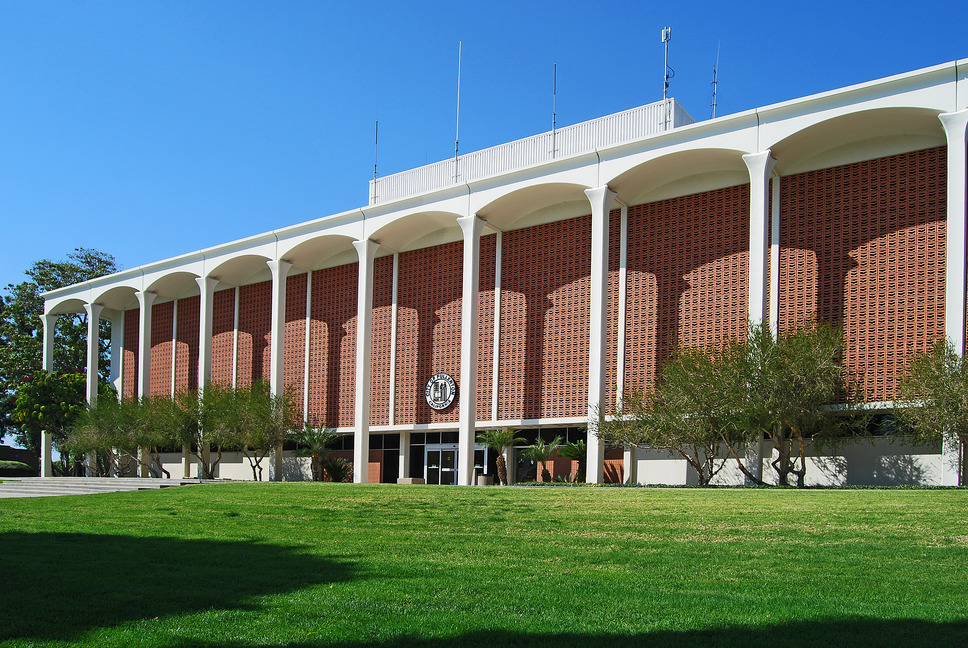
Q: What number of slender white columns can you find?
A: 10